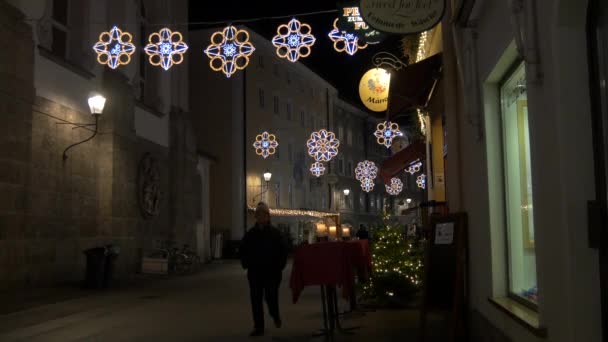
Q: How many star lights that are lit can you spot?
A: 14